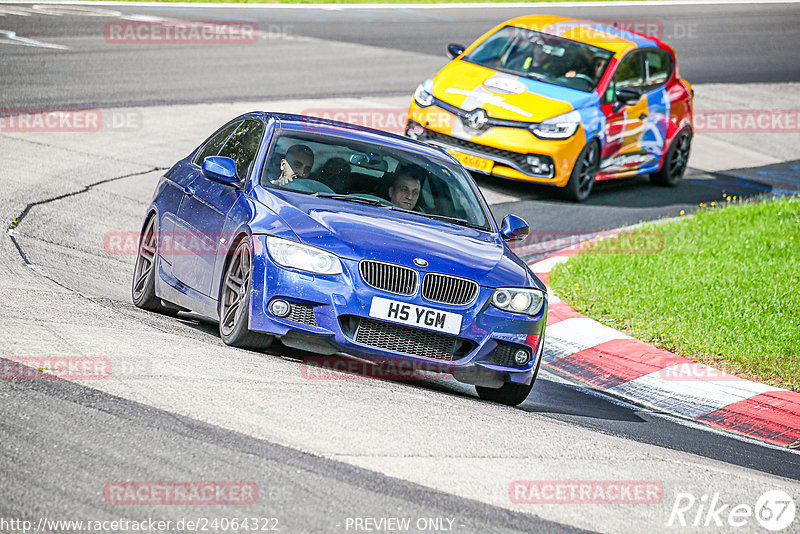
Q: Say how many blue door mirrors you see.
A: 2